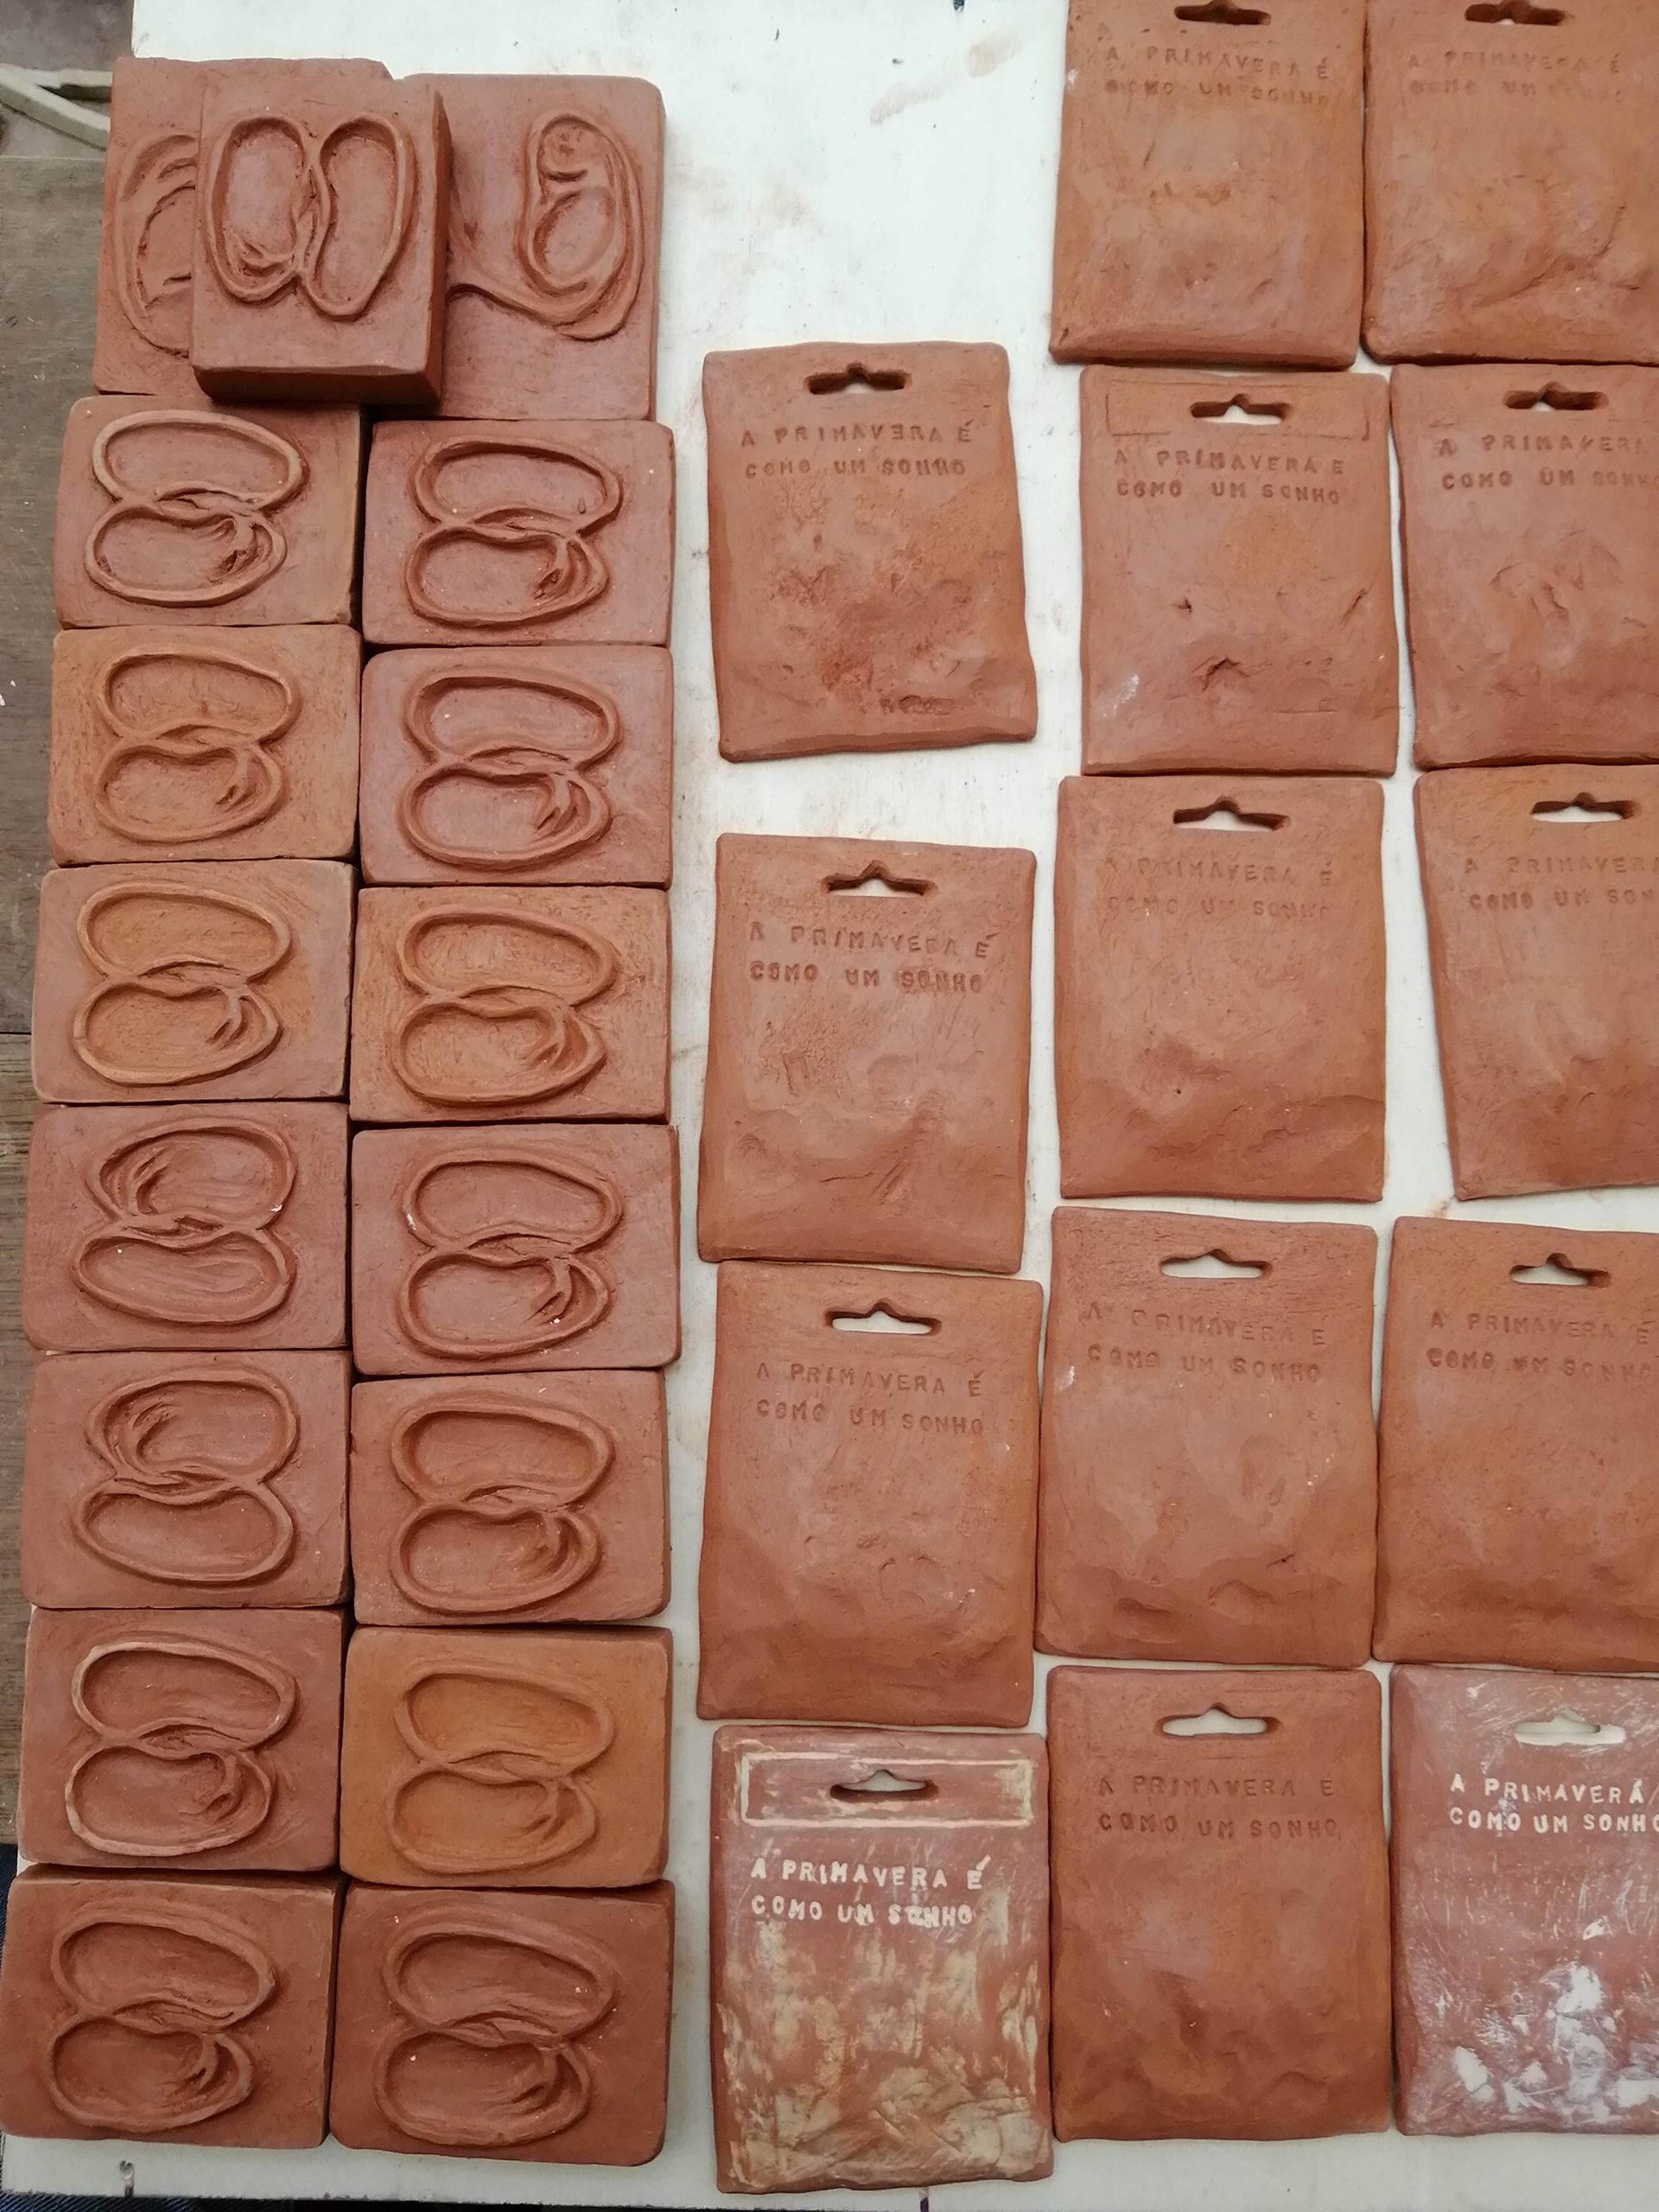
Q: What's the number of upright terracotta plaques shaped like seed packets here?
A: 14